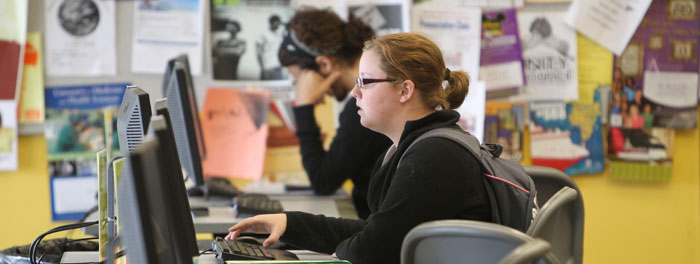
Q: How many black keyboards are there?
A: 2